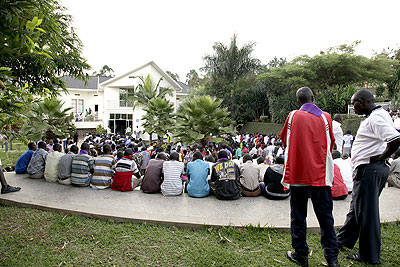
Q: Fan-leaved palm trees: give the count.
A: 3